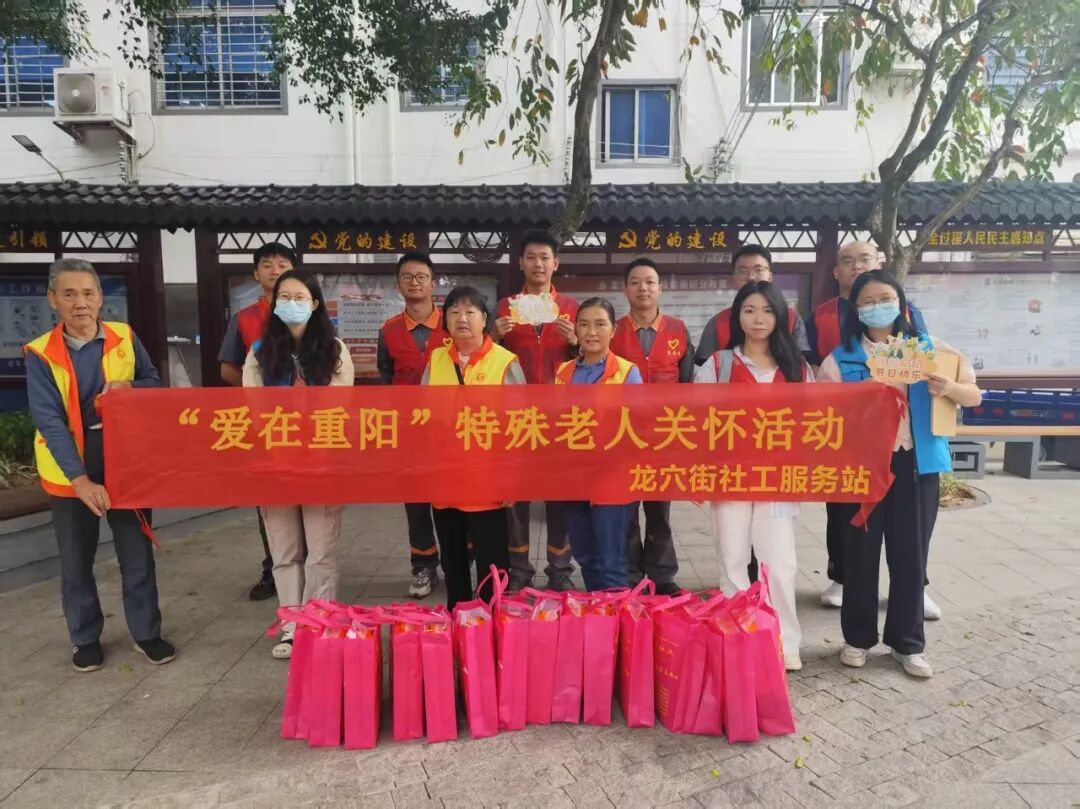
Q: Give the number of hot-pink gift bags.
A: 15